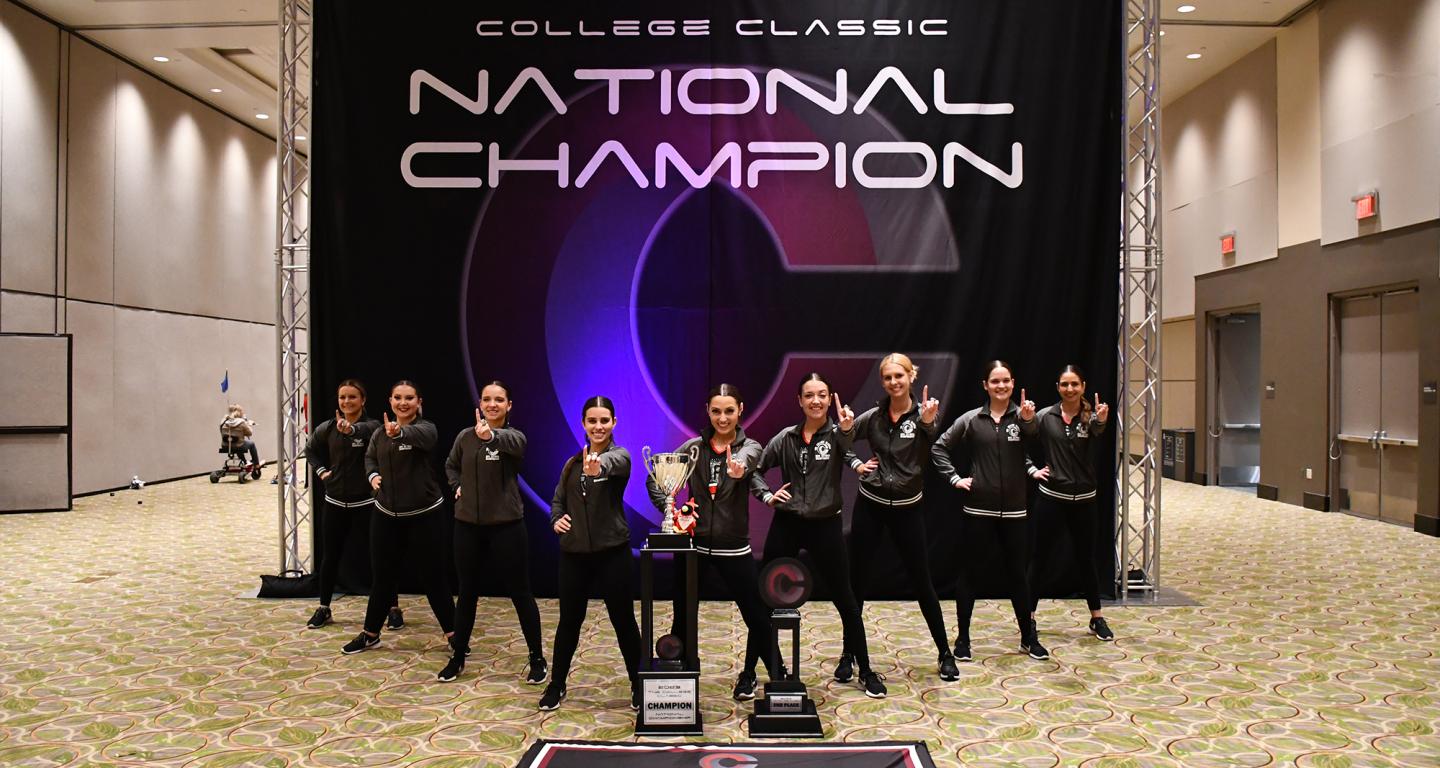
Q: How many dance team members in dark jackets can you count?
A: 9